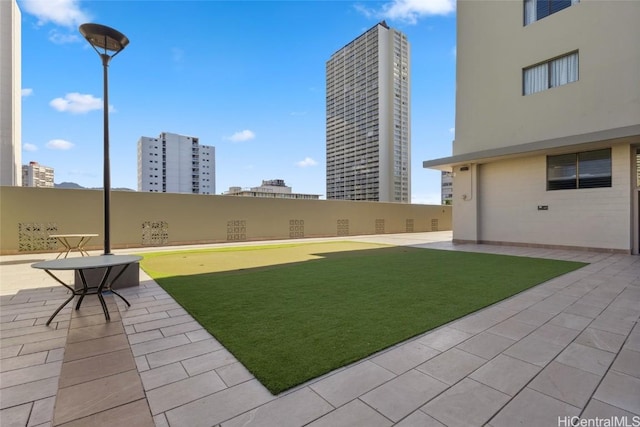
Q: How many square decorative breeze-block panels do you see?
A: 8